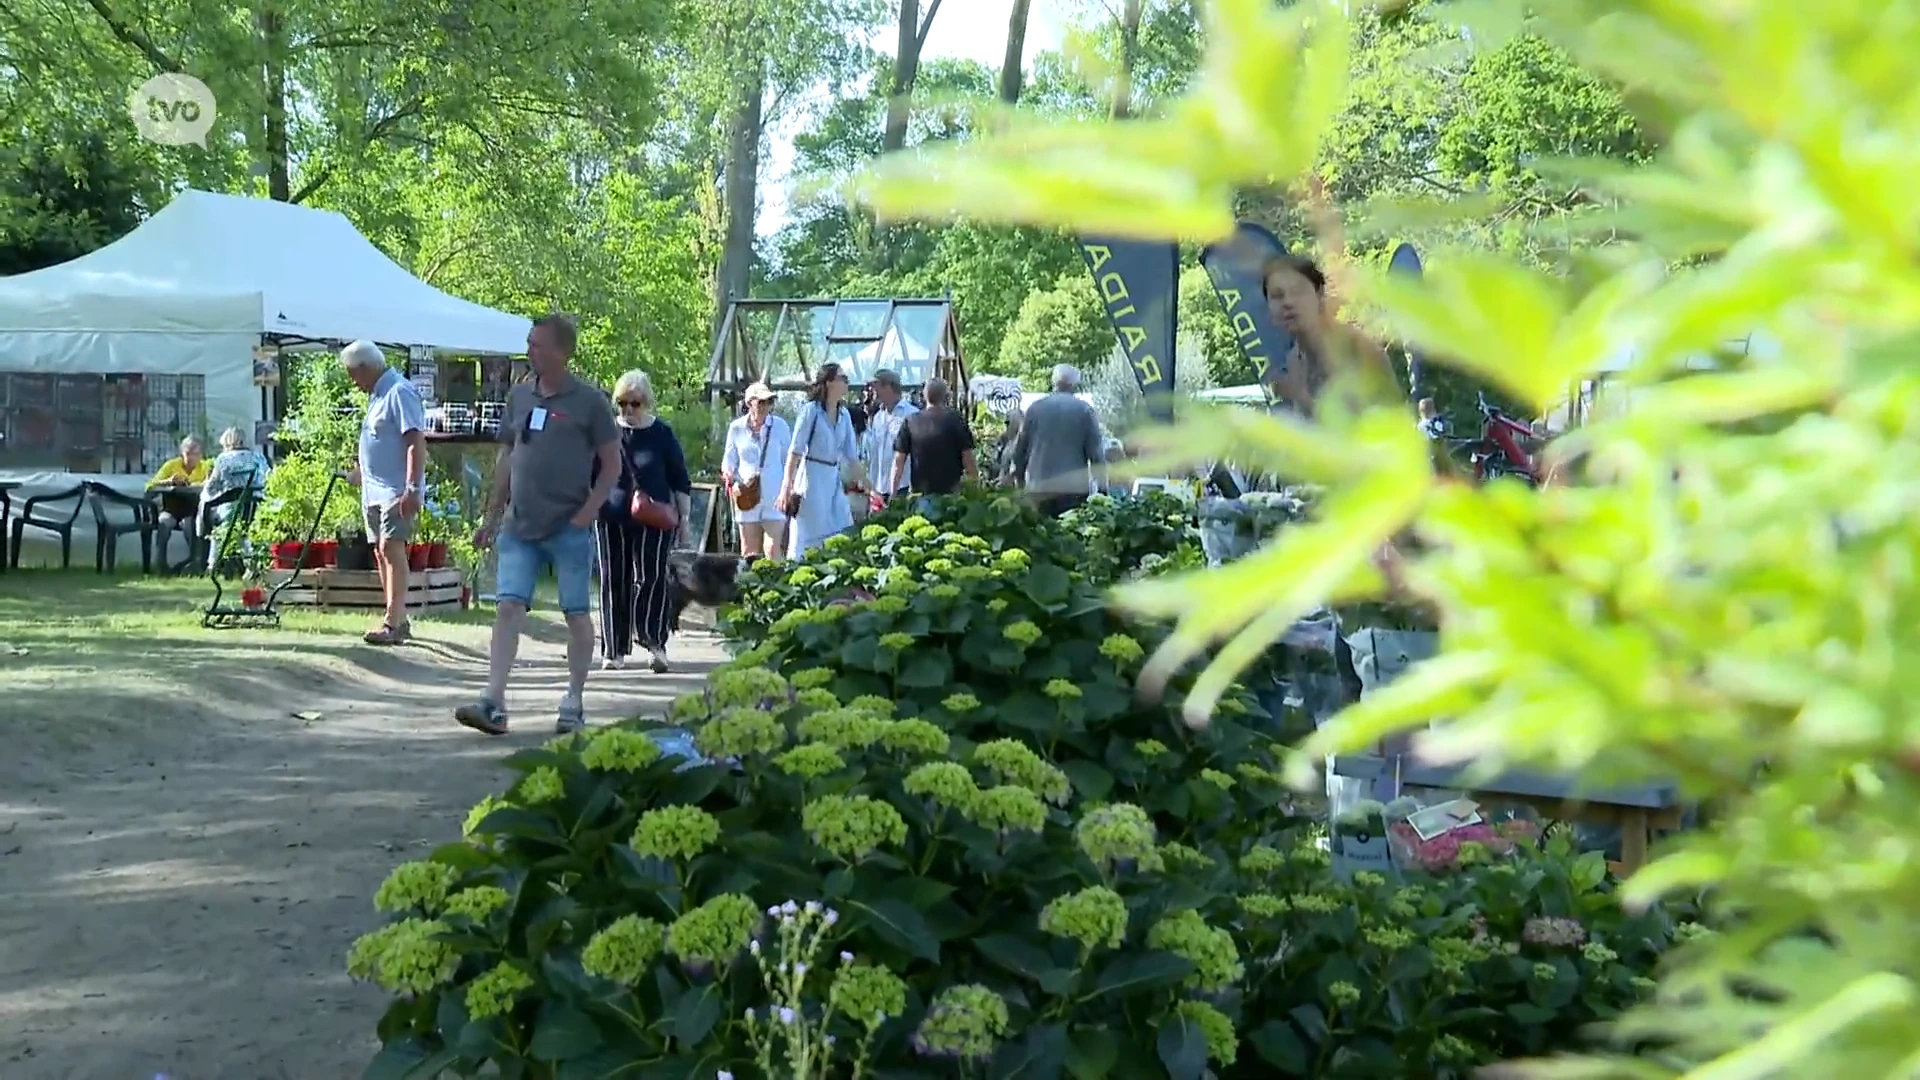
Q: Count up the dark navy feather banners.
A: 3